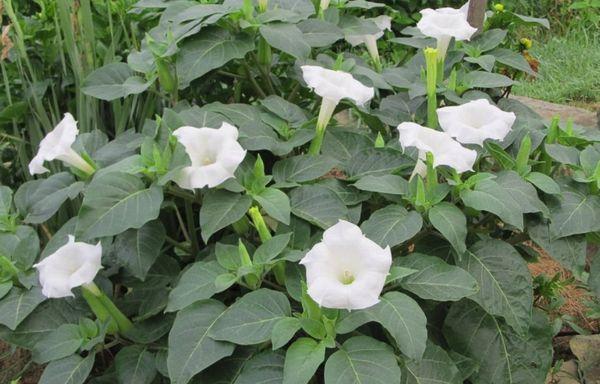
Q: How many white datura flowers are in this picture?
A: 9